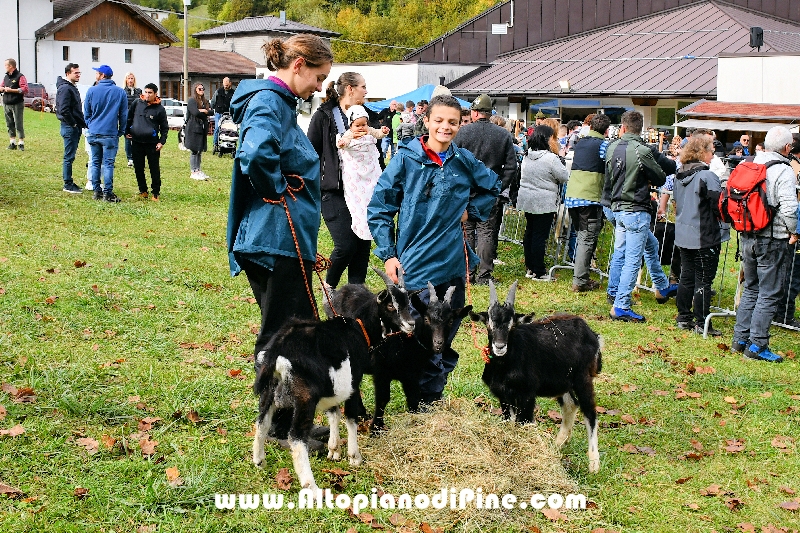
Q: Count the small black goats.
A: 3